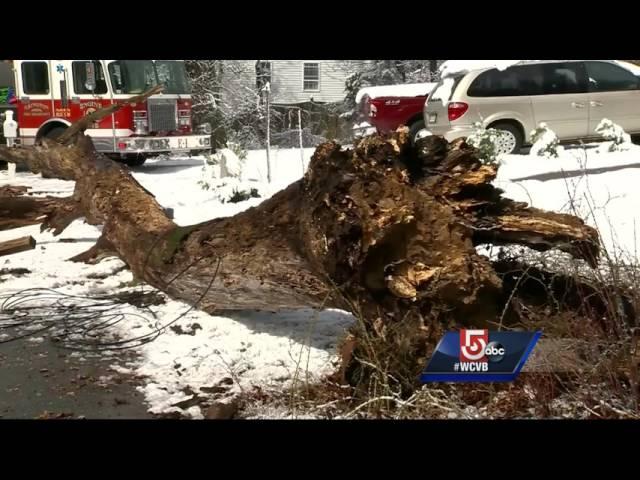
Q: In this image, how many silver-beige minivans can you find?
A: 1